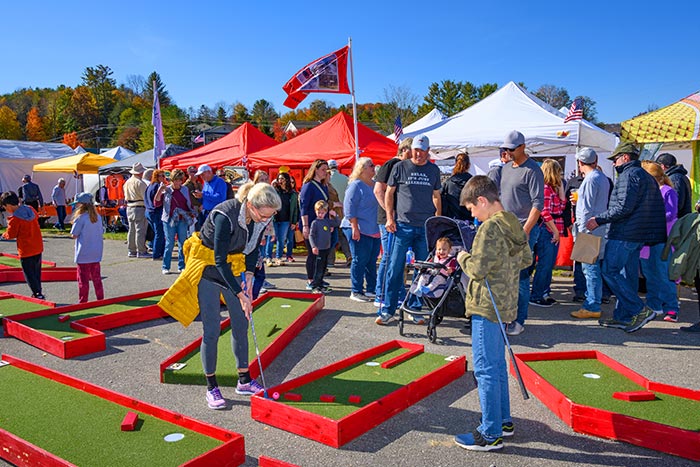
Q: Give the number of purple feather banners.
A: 1